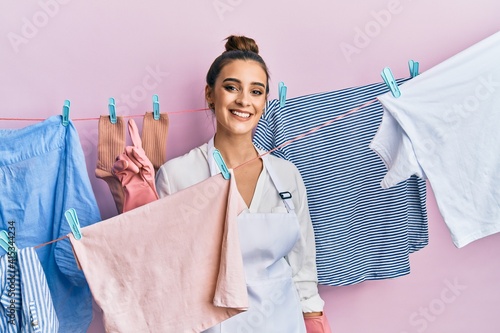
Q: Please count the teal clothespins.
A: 9